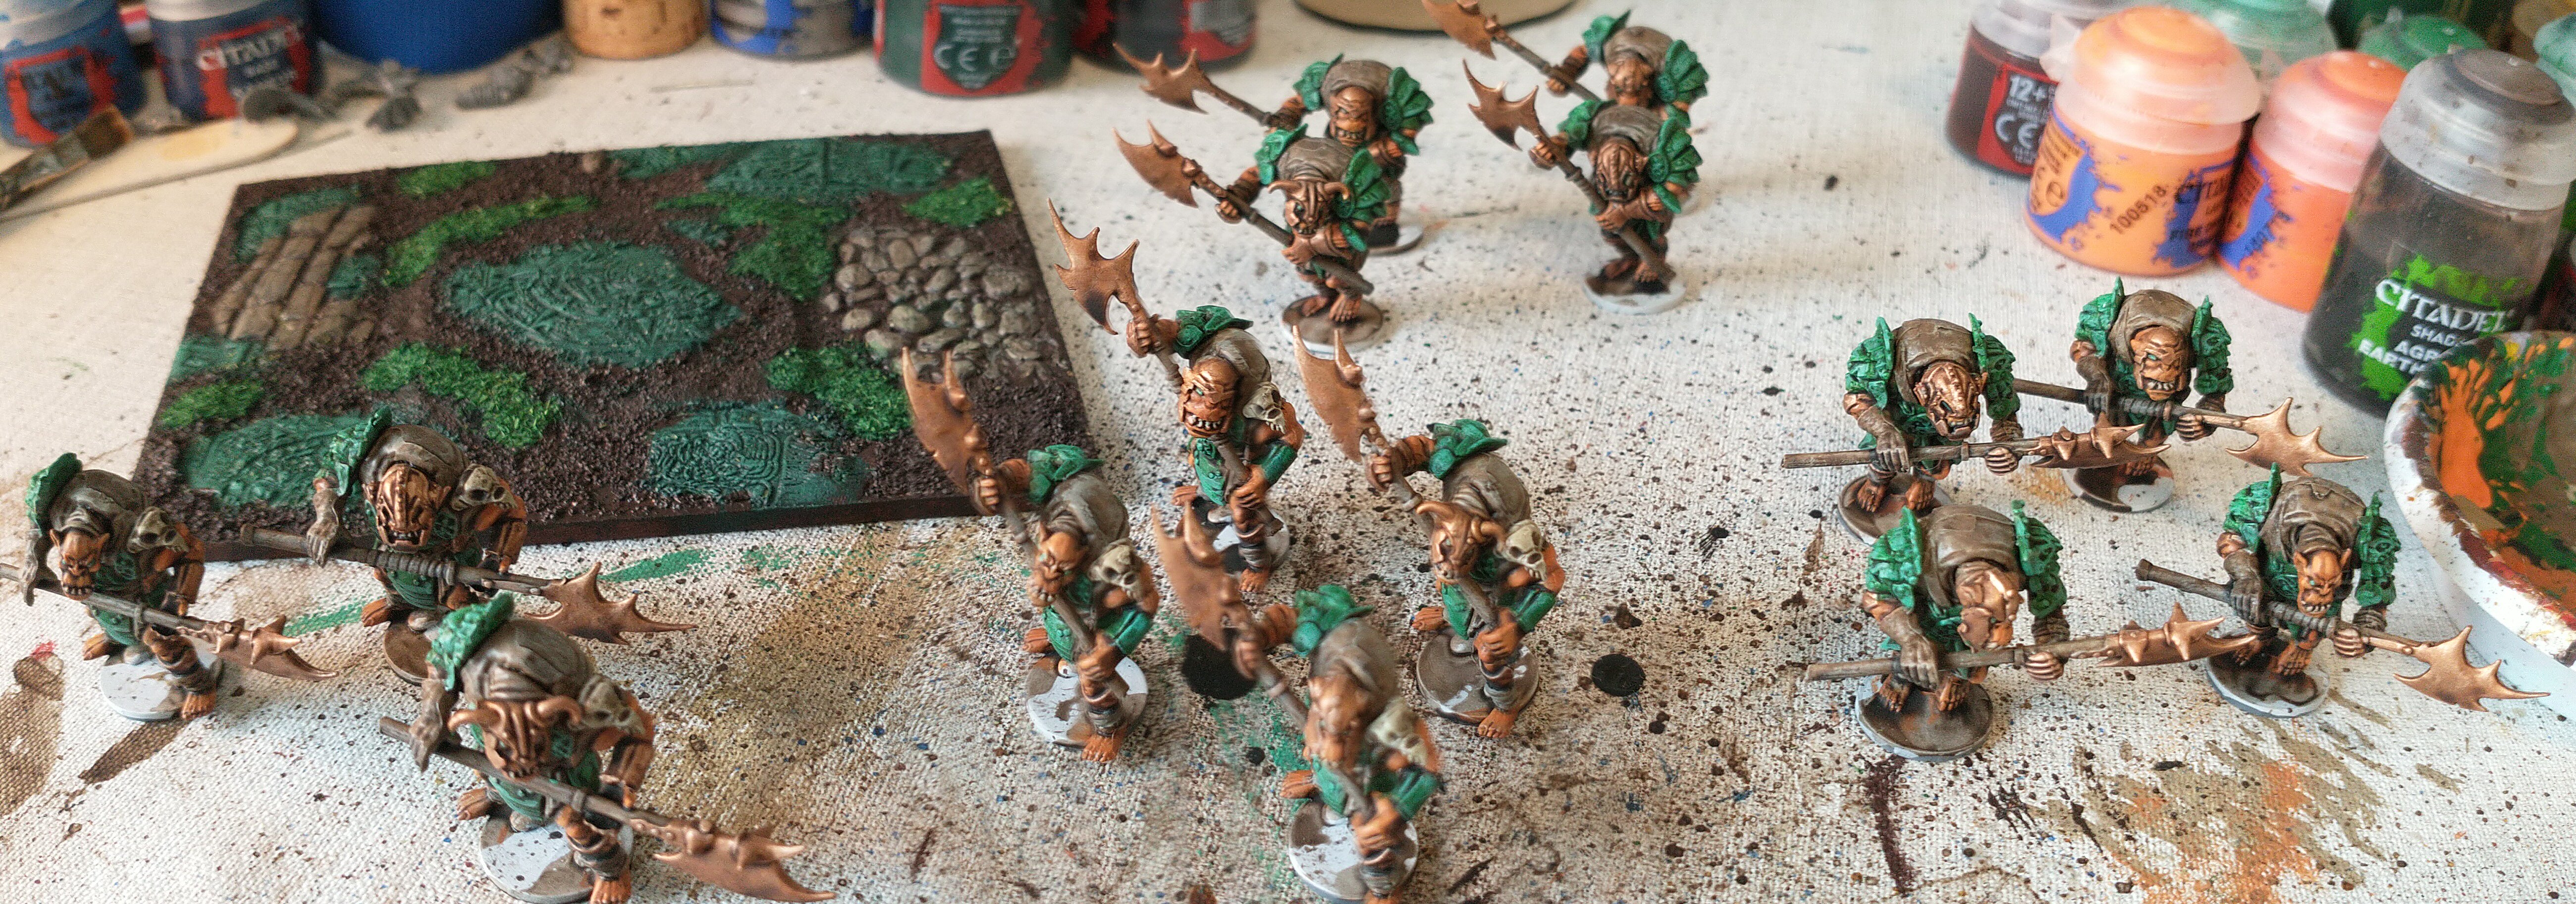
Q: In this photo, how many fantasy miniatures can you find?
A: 15